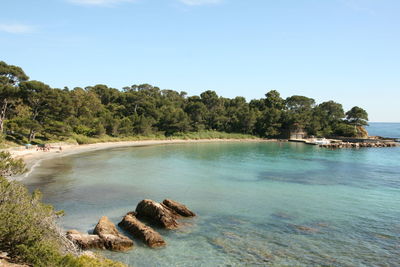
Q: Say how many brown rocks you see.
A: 5